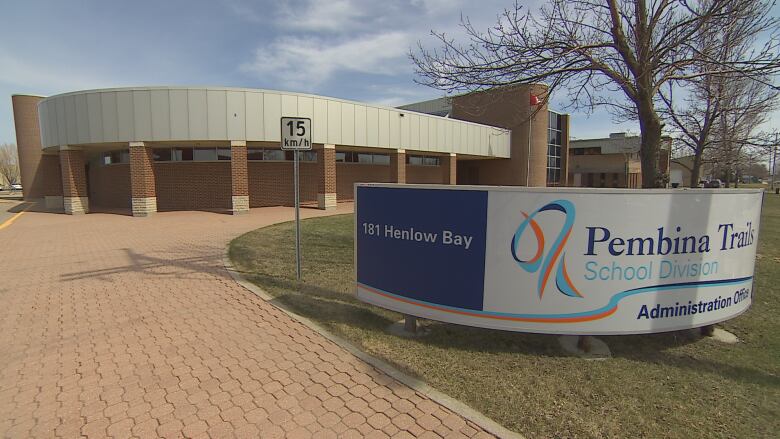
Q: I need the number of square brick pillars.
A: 6